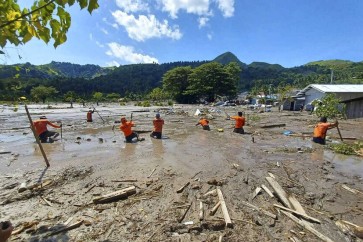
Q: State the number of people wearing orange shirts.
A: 7